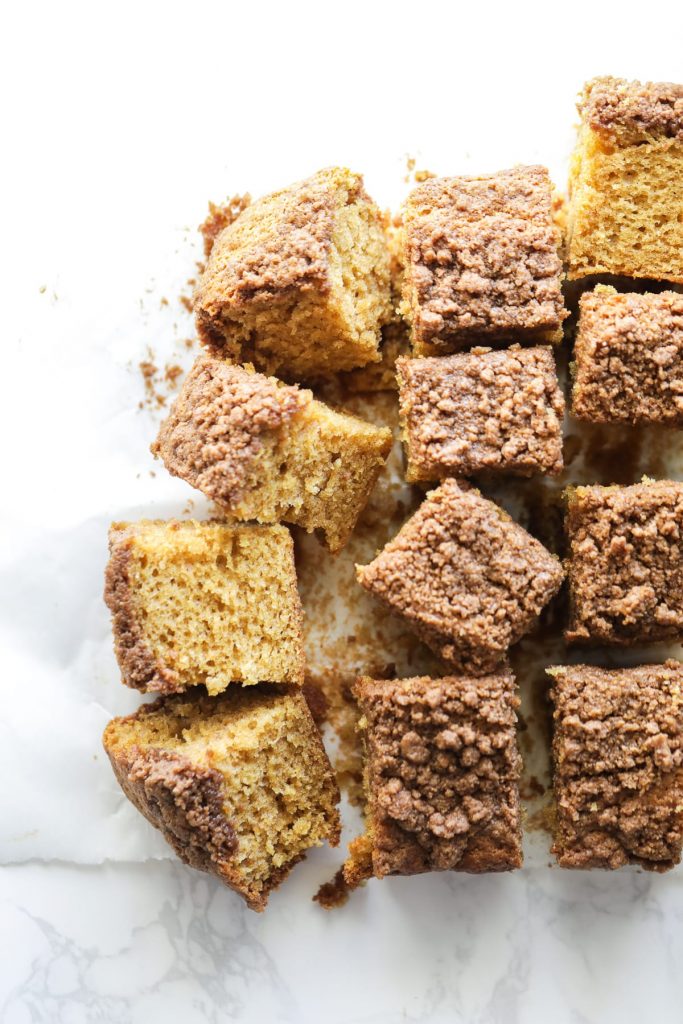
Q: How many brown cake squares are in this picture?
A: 12